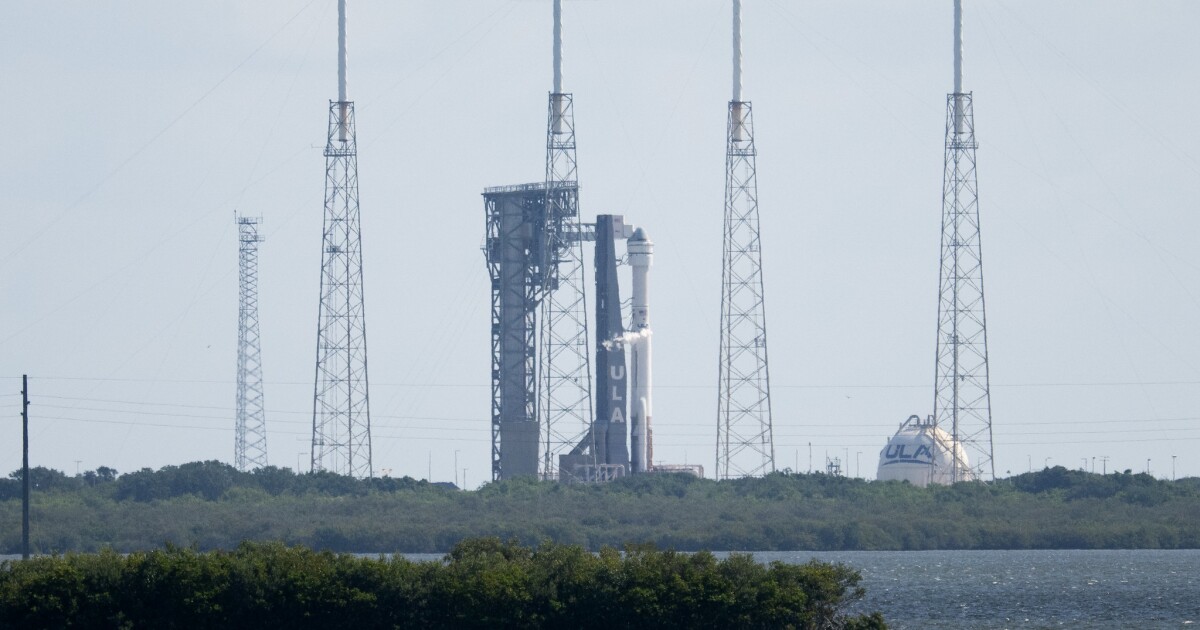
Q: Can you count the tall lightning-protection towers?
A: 4